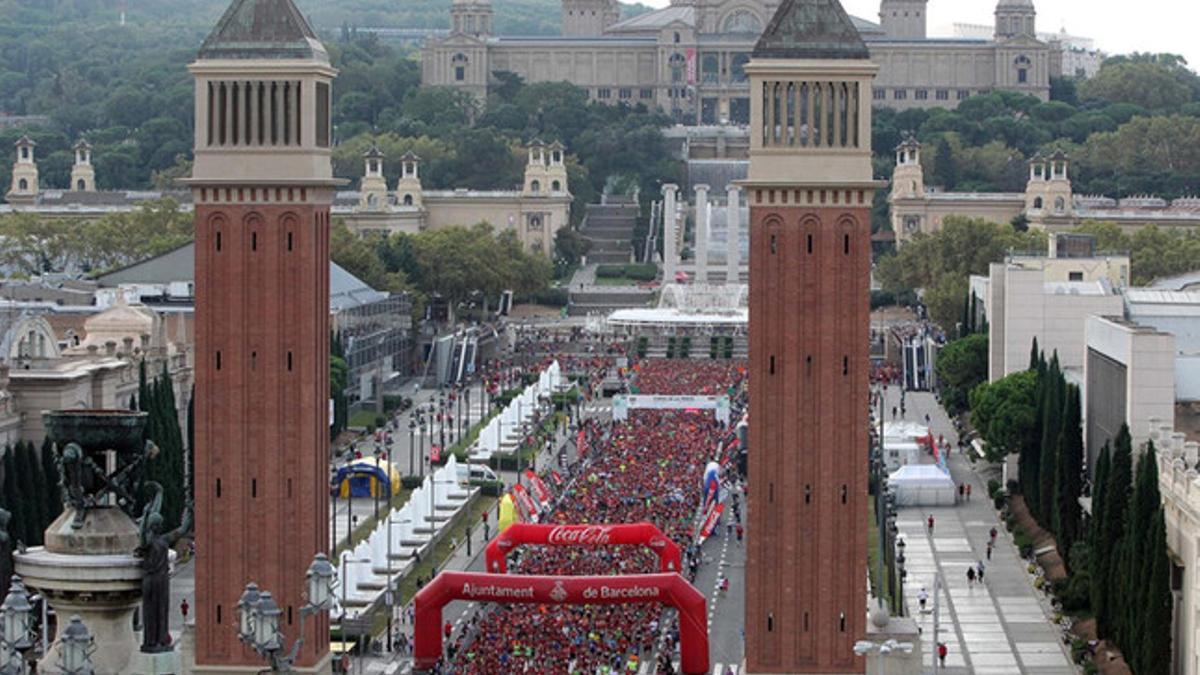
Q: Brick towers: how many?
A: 2